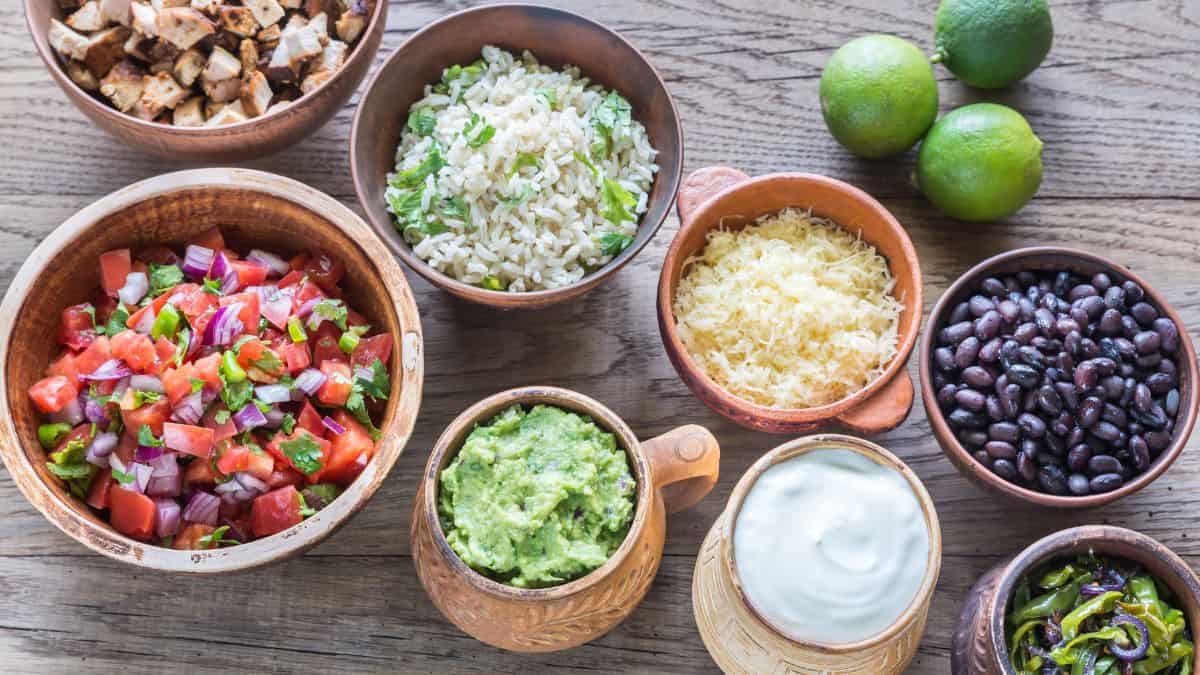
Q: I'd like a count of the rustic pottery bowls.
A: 8